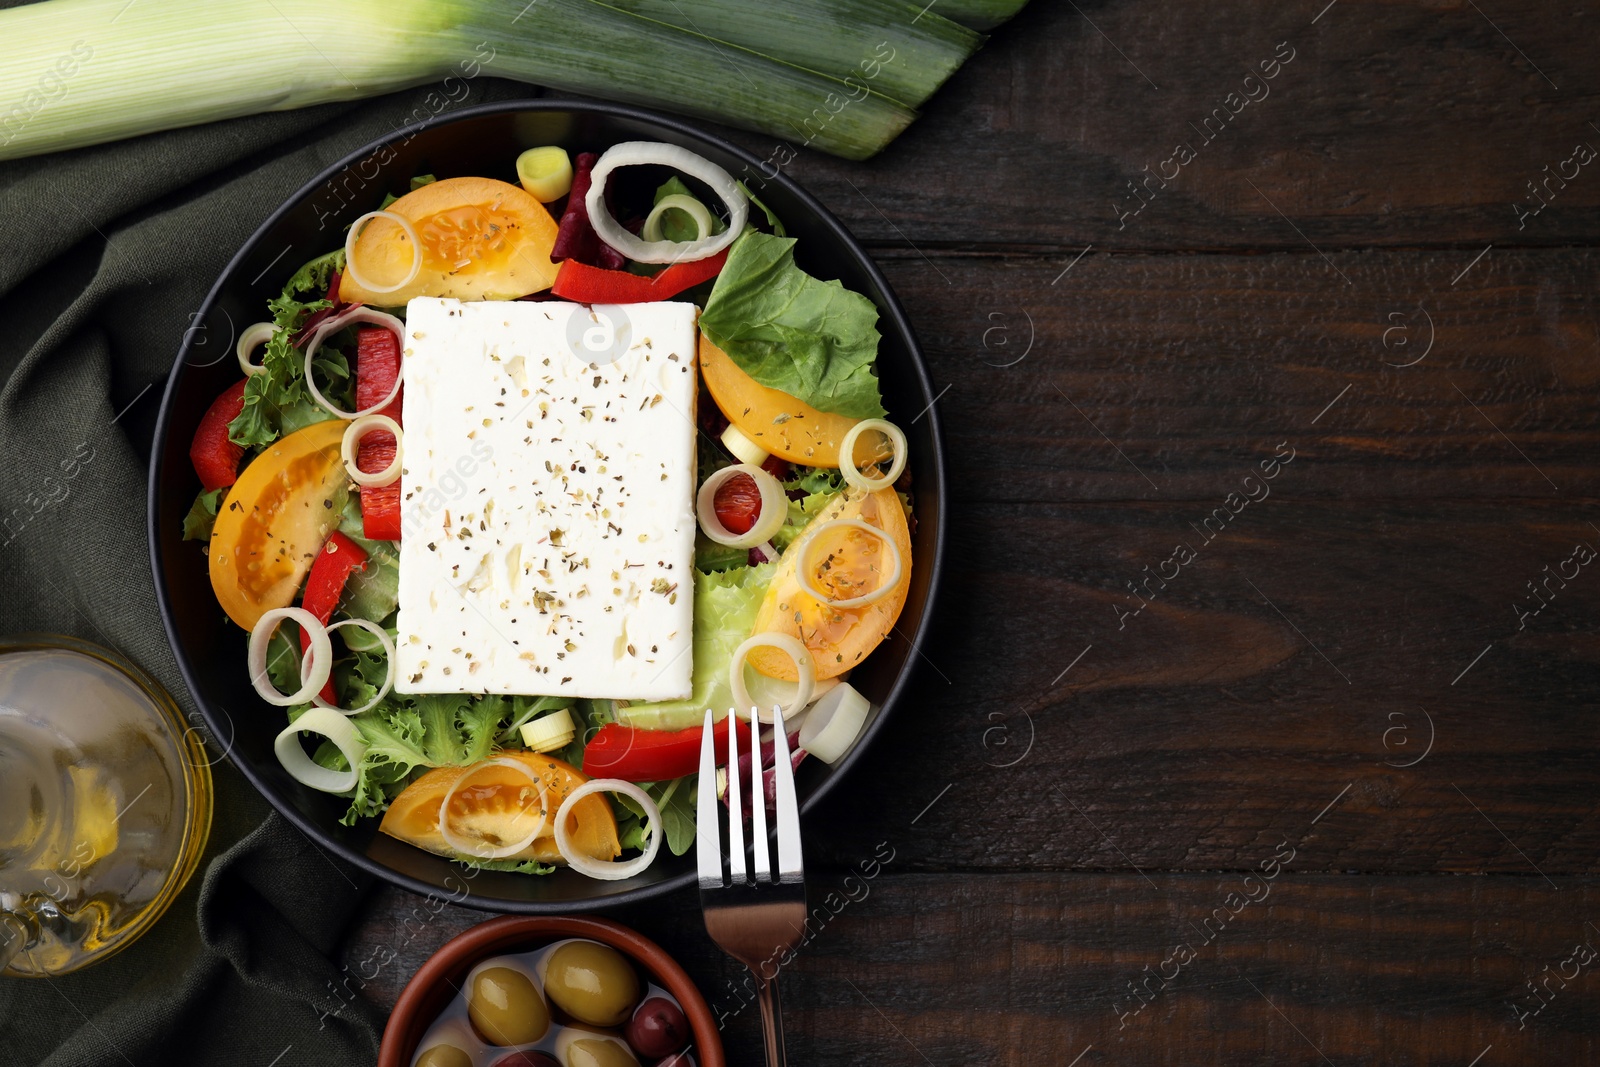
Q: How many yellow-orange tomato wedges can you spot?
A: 5